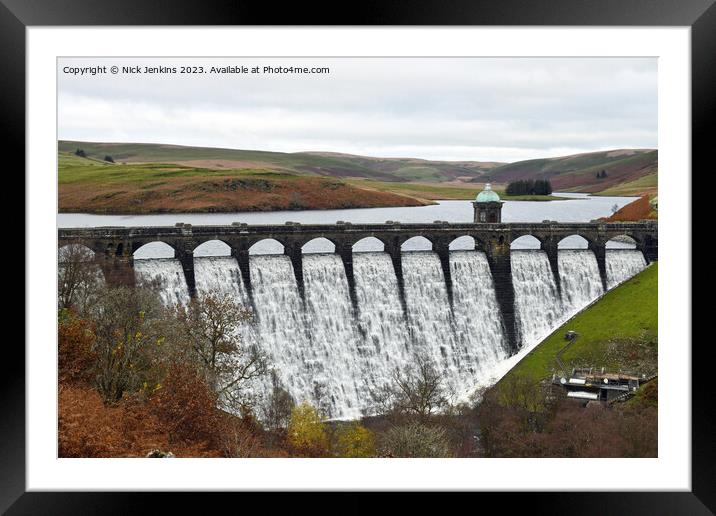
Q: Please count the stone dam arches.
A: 11